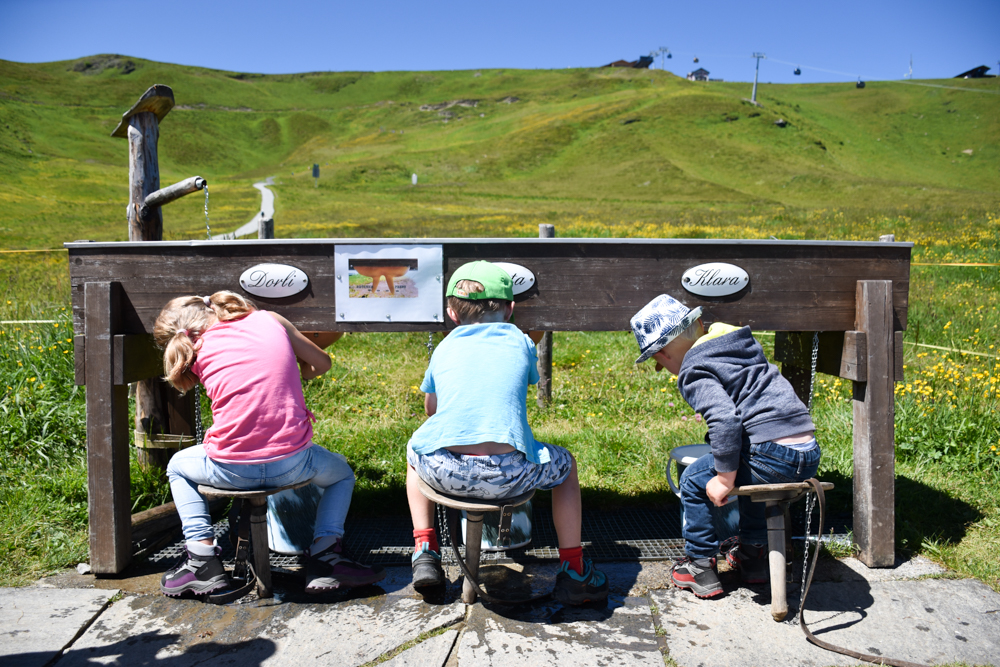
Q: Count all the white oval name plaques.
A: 3